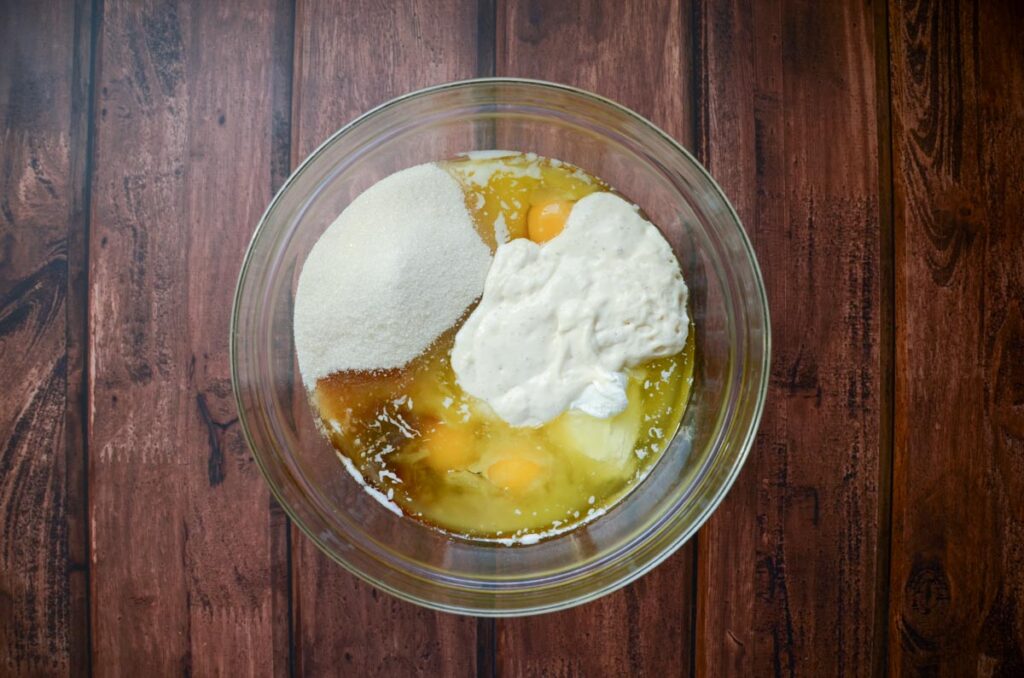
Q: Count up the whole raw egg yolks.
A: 3